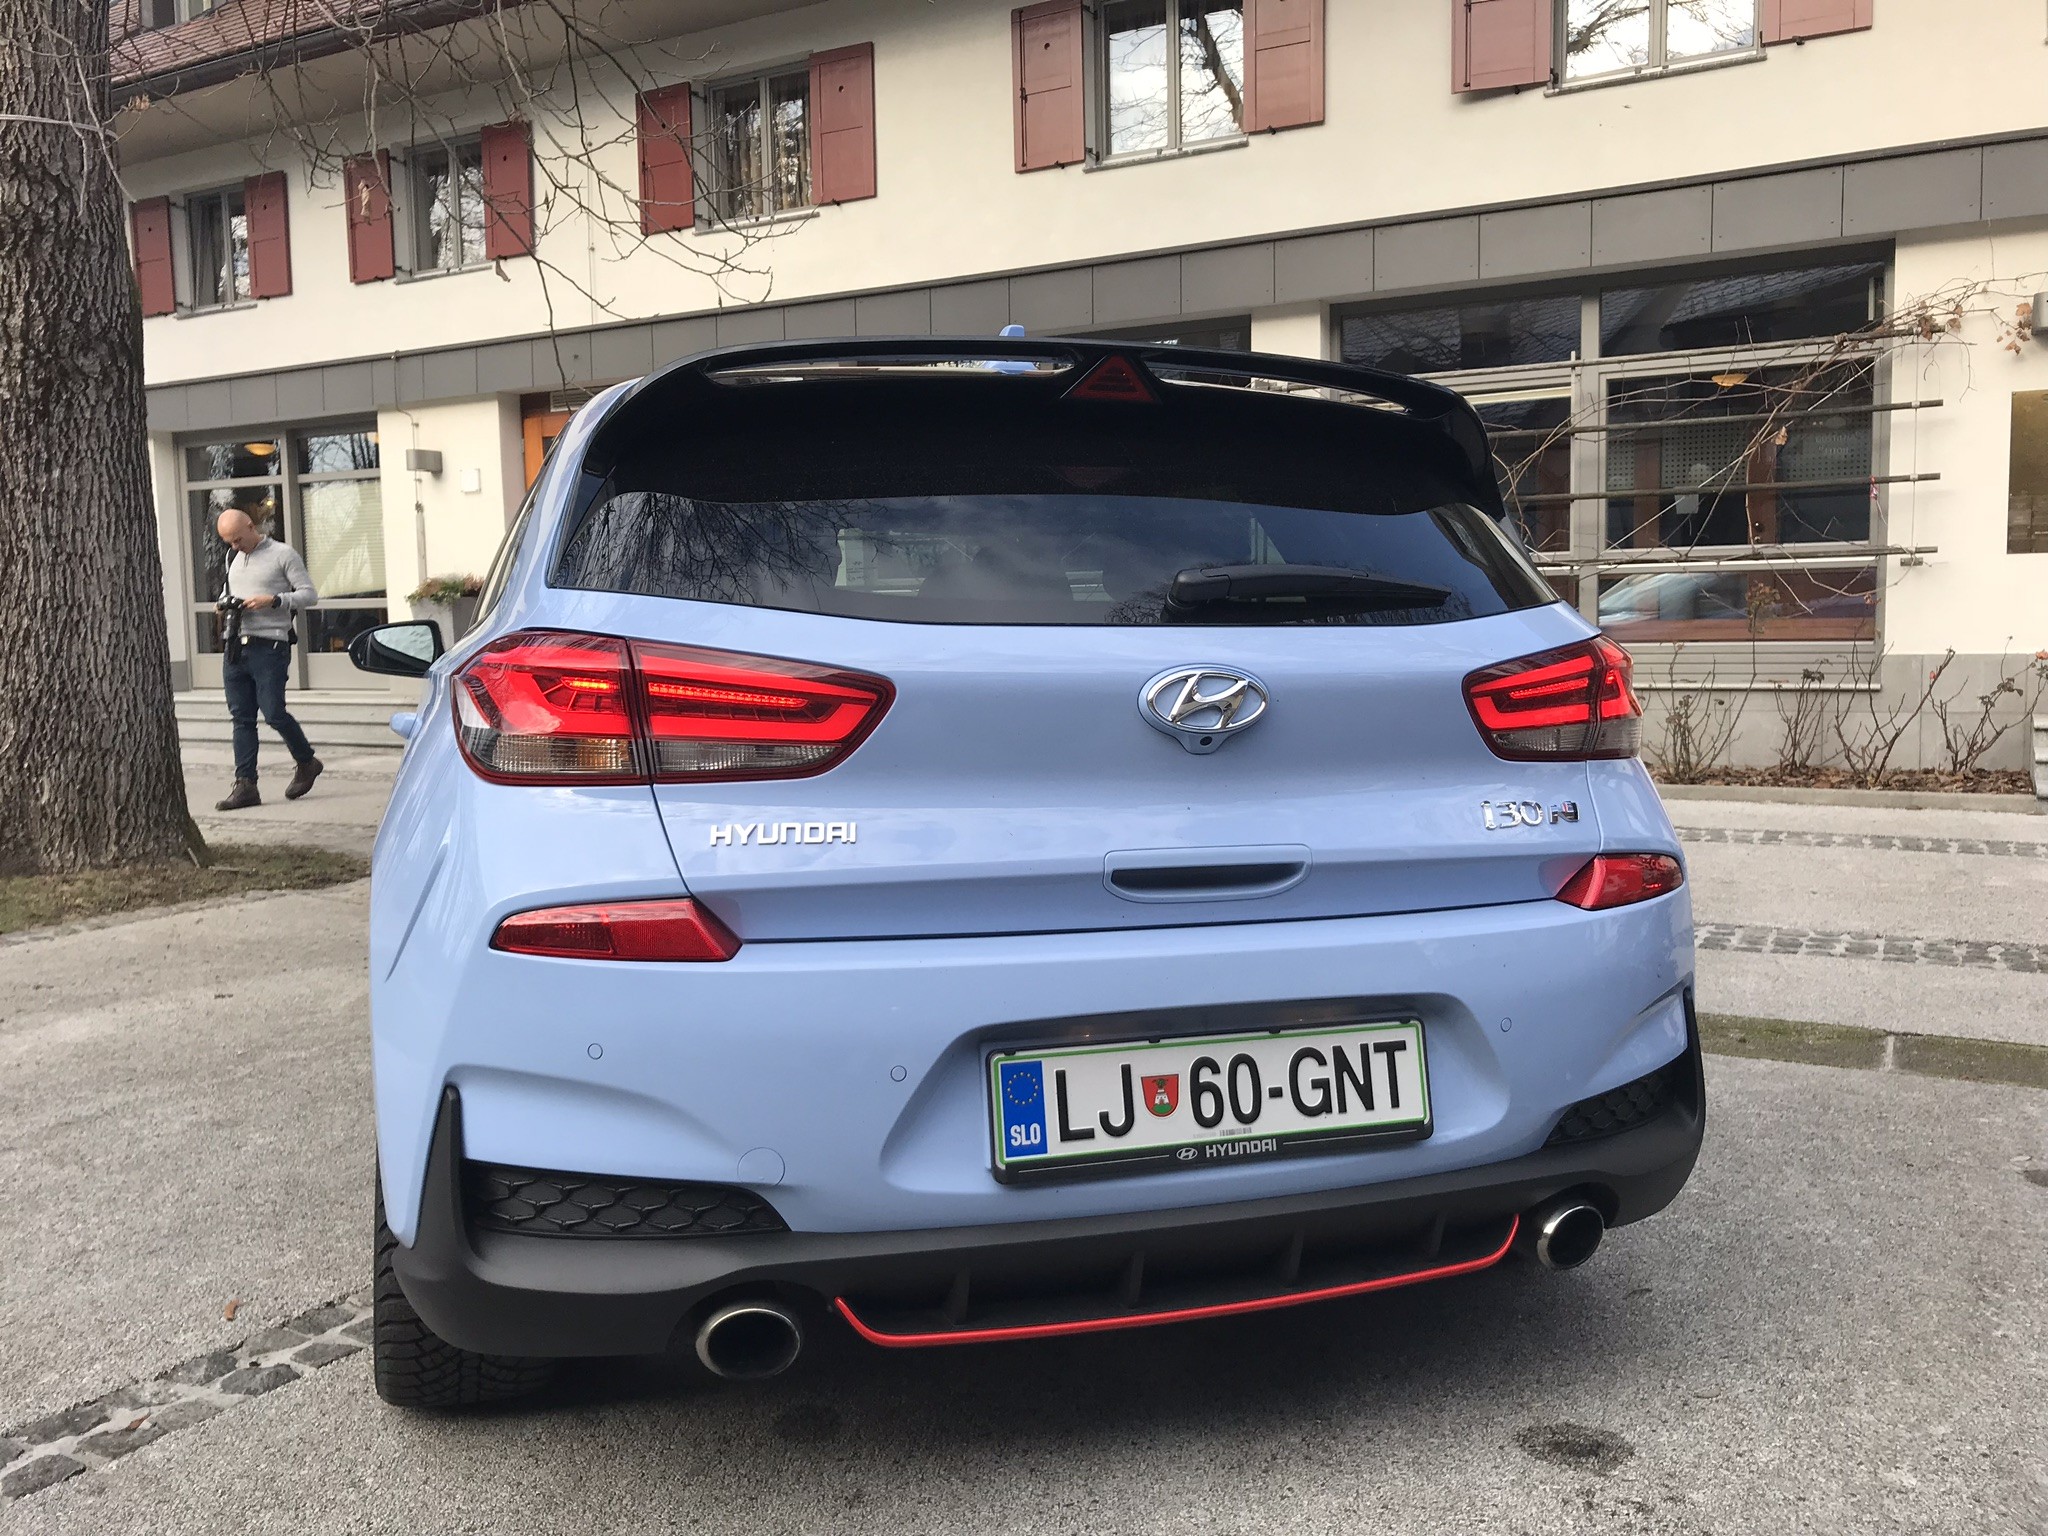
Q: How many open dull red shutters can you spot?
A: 10